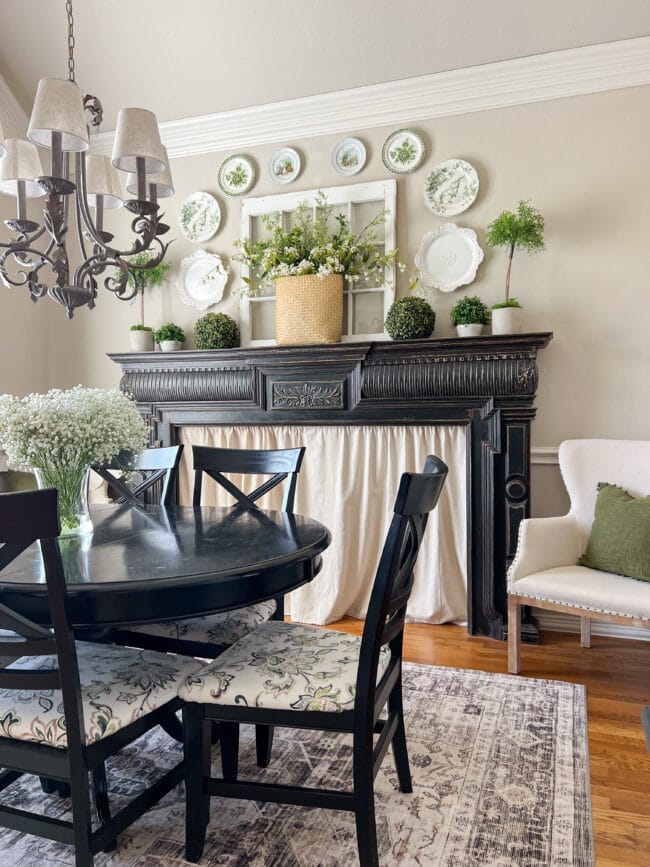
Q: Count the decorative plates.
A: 8